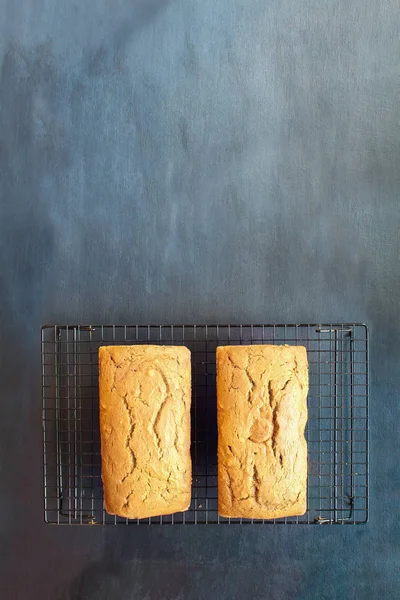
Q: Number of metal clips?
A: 4